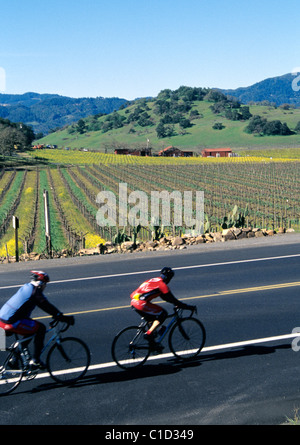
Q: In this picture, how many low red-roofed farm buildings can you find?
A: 3